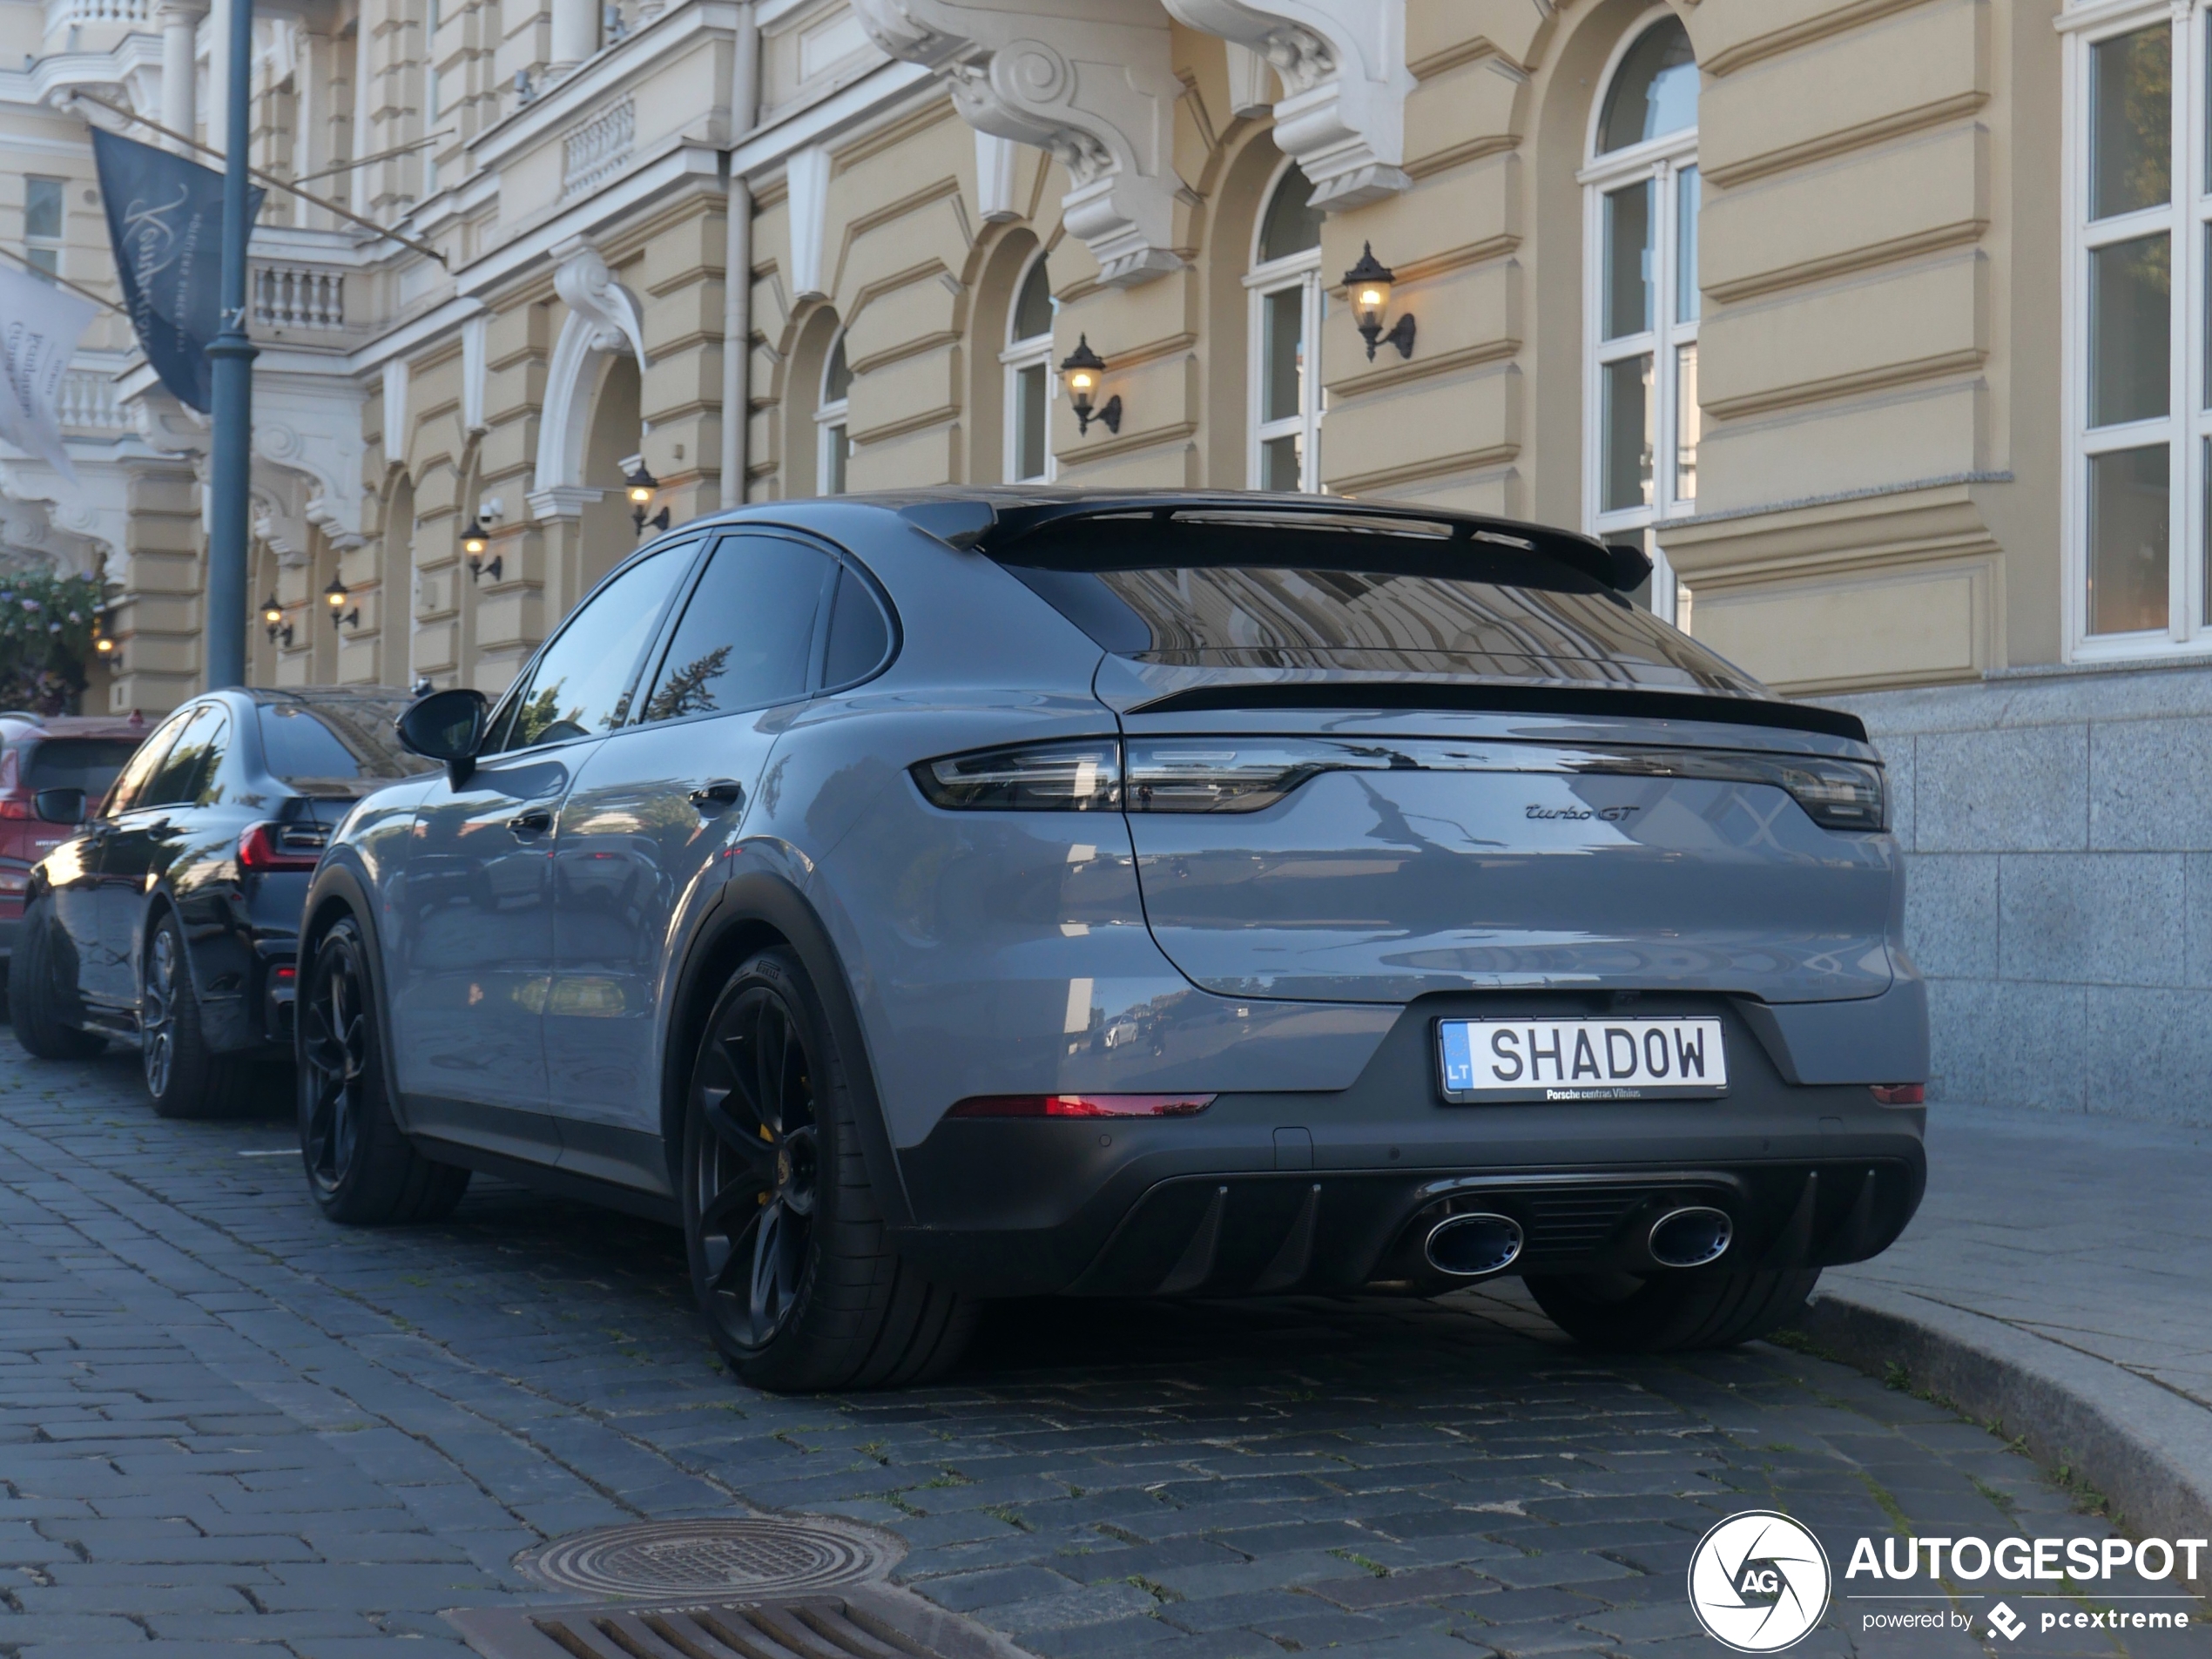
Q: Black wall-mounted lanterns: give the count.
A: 7